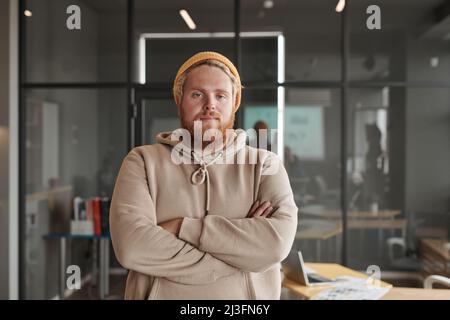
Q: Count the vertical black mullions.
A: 4